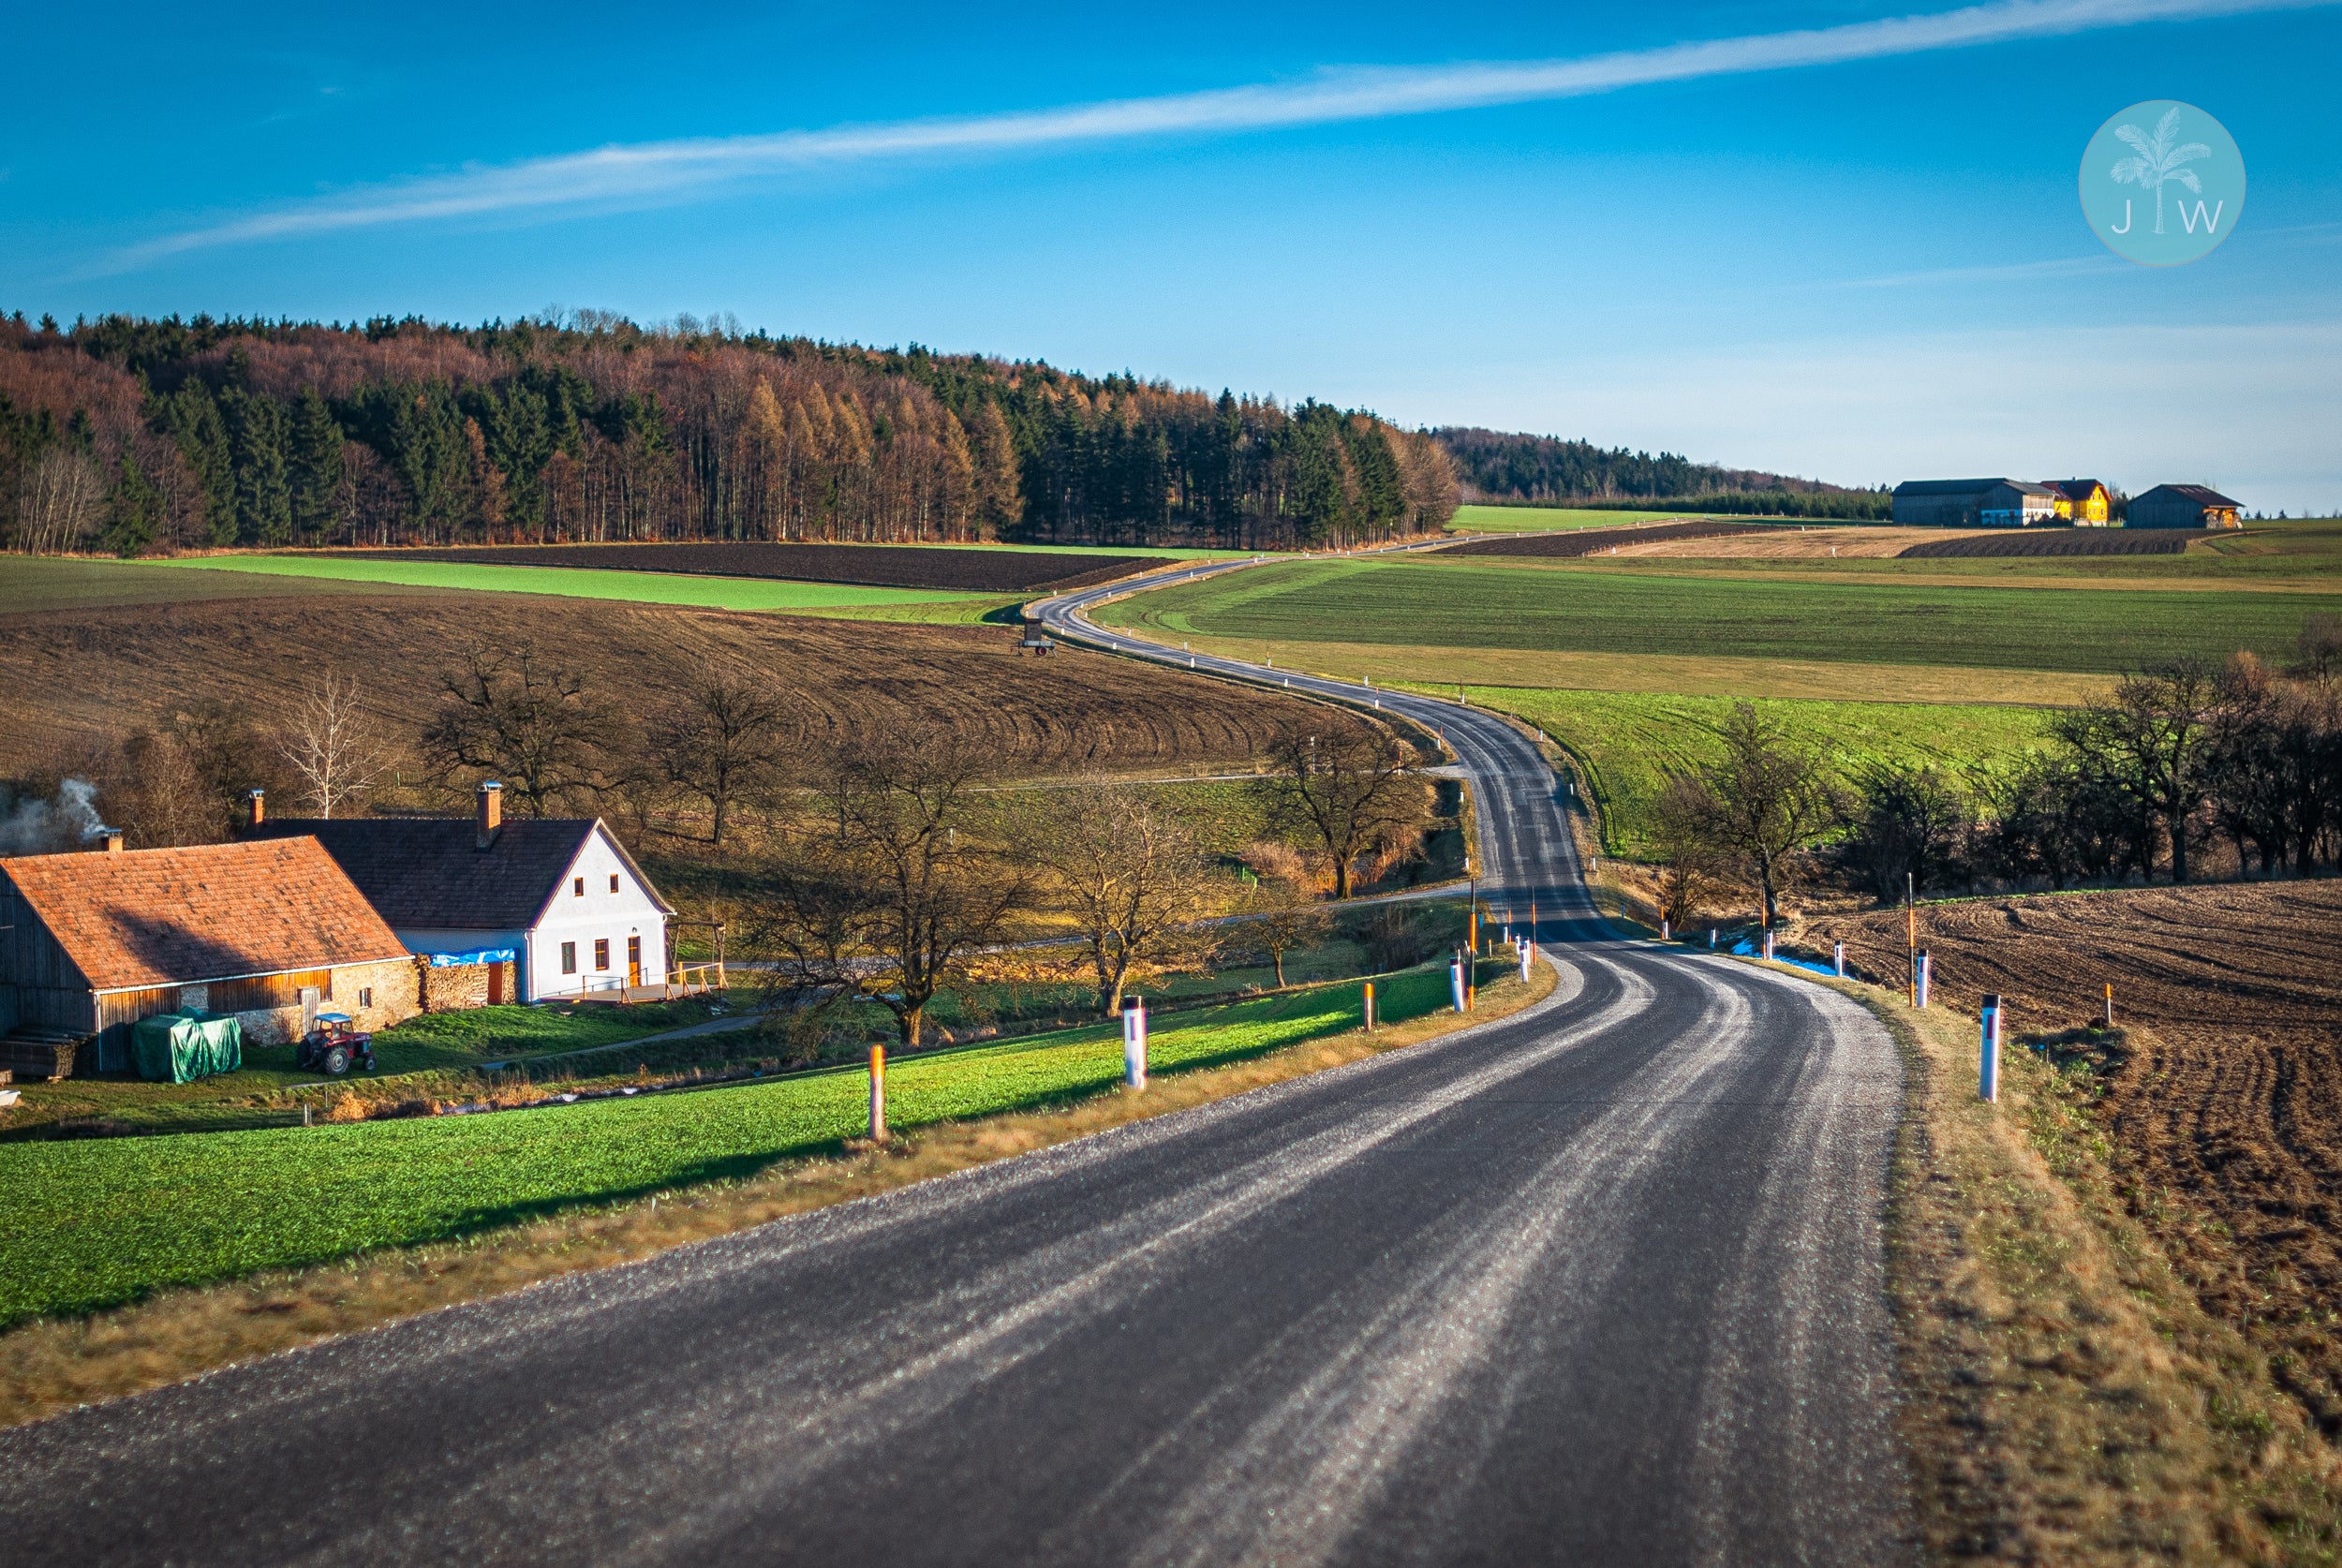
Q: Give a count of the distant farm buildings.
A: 3